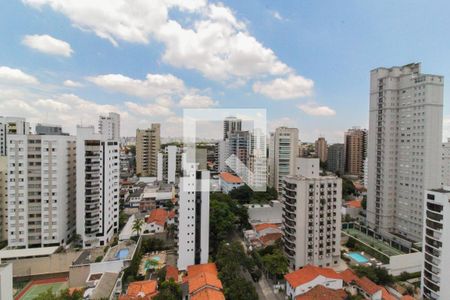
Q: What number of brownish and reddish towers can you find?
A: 2